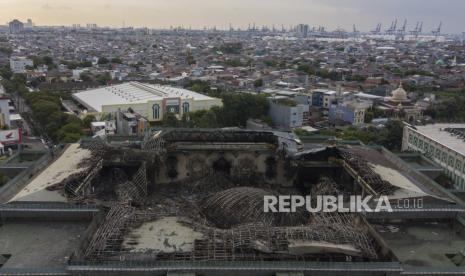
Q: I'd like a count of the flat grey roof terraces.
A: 2